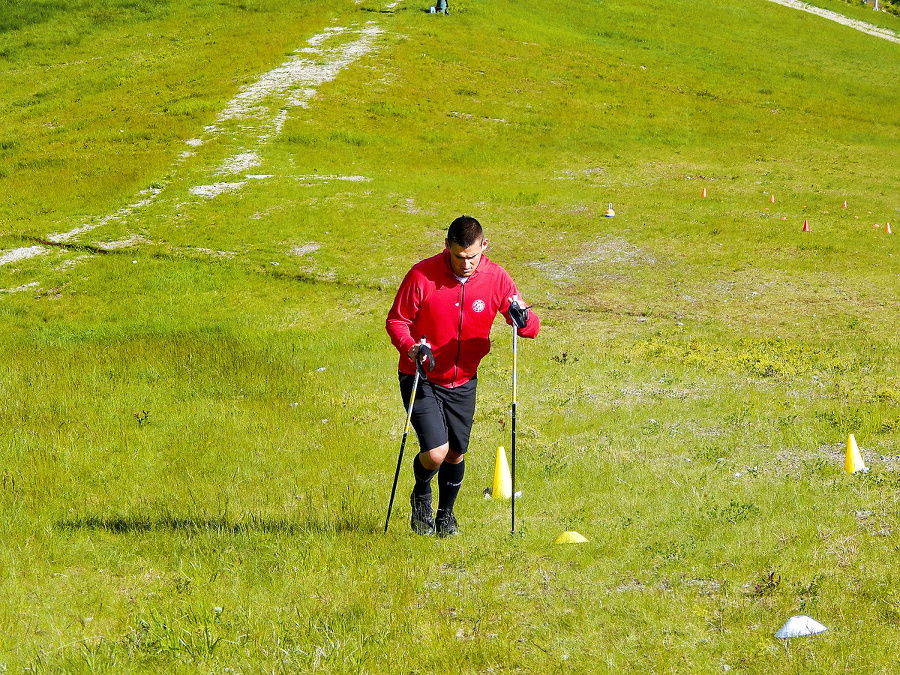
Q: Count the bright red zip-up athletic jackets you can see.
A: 1